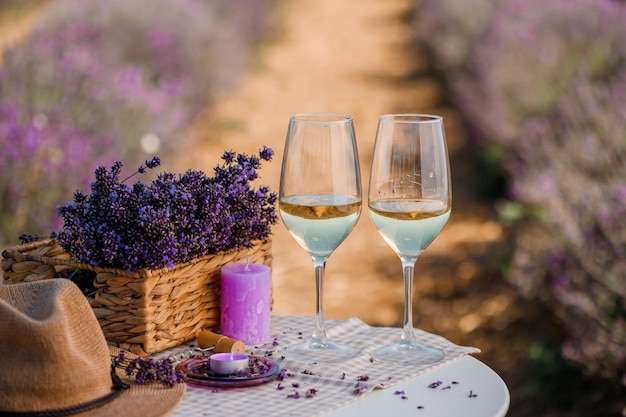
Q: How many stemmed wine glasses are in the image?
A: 2